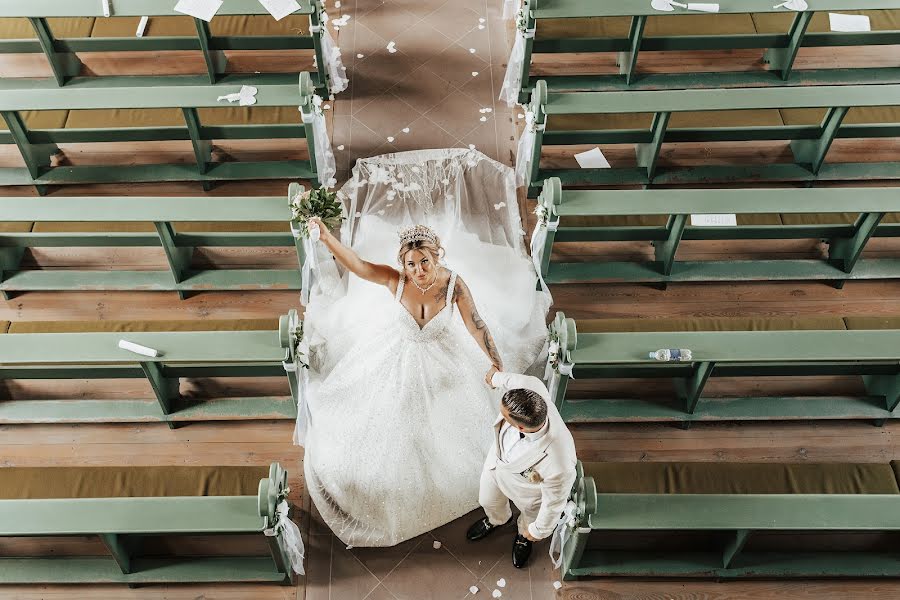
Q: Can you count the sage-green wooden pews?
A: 10